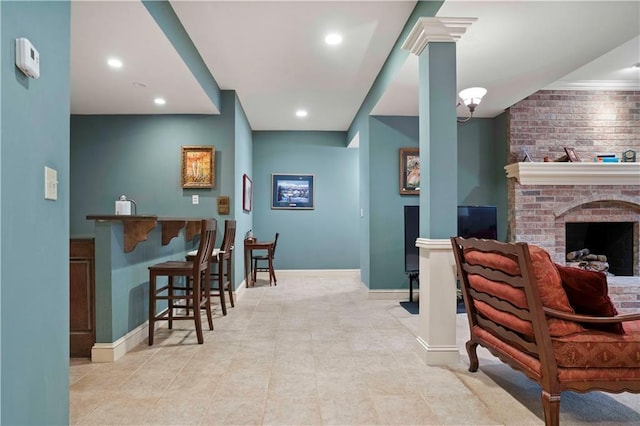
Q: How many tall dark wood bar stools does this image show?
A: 2